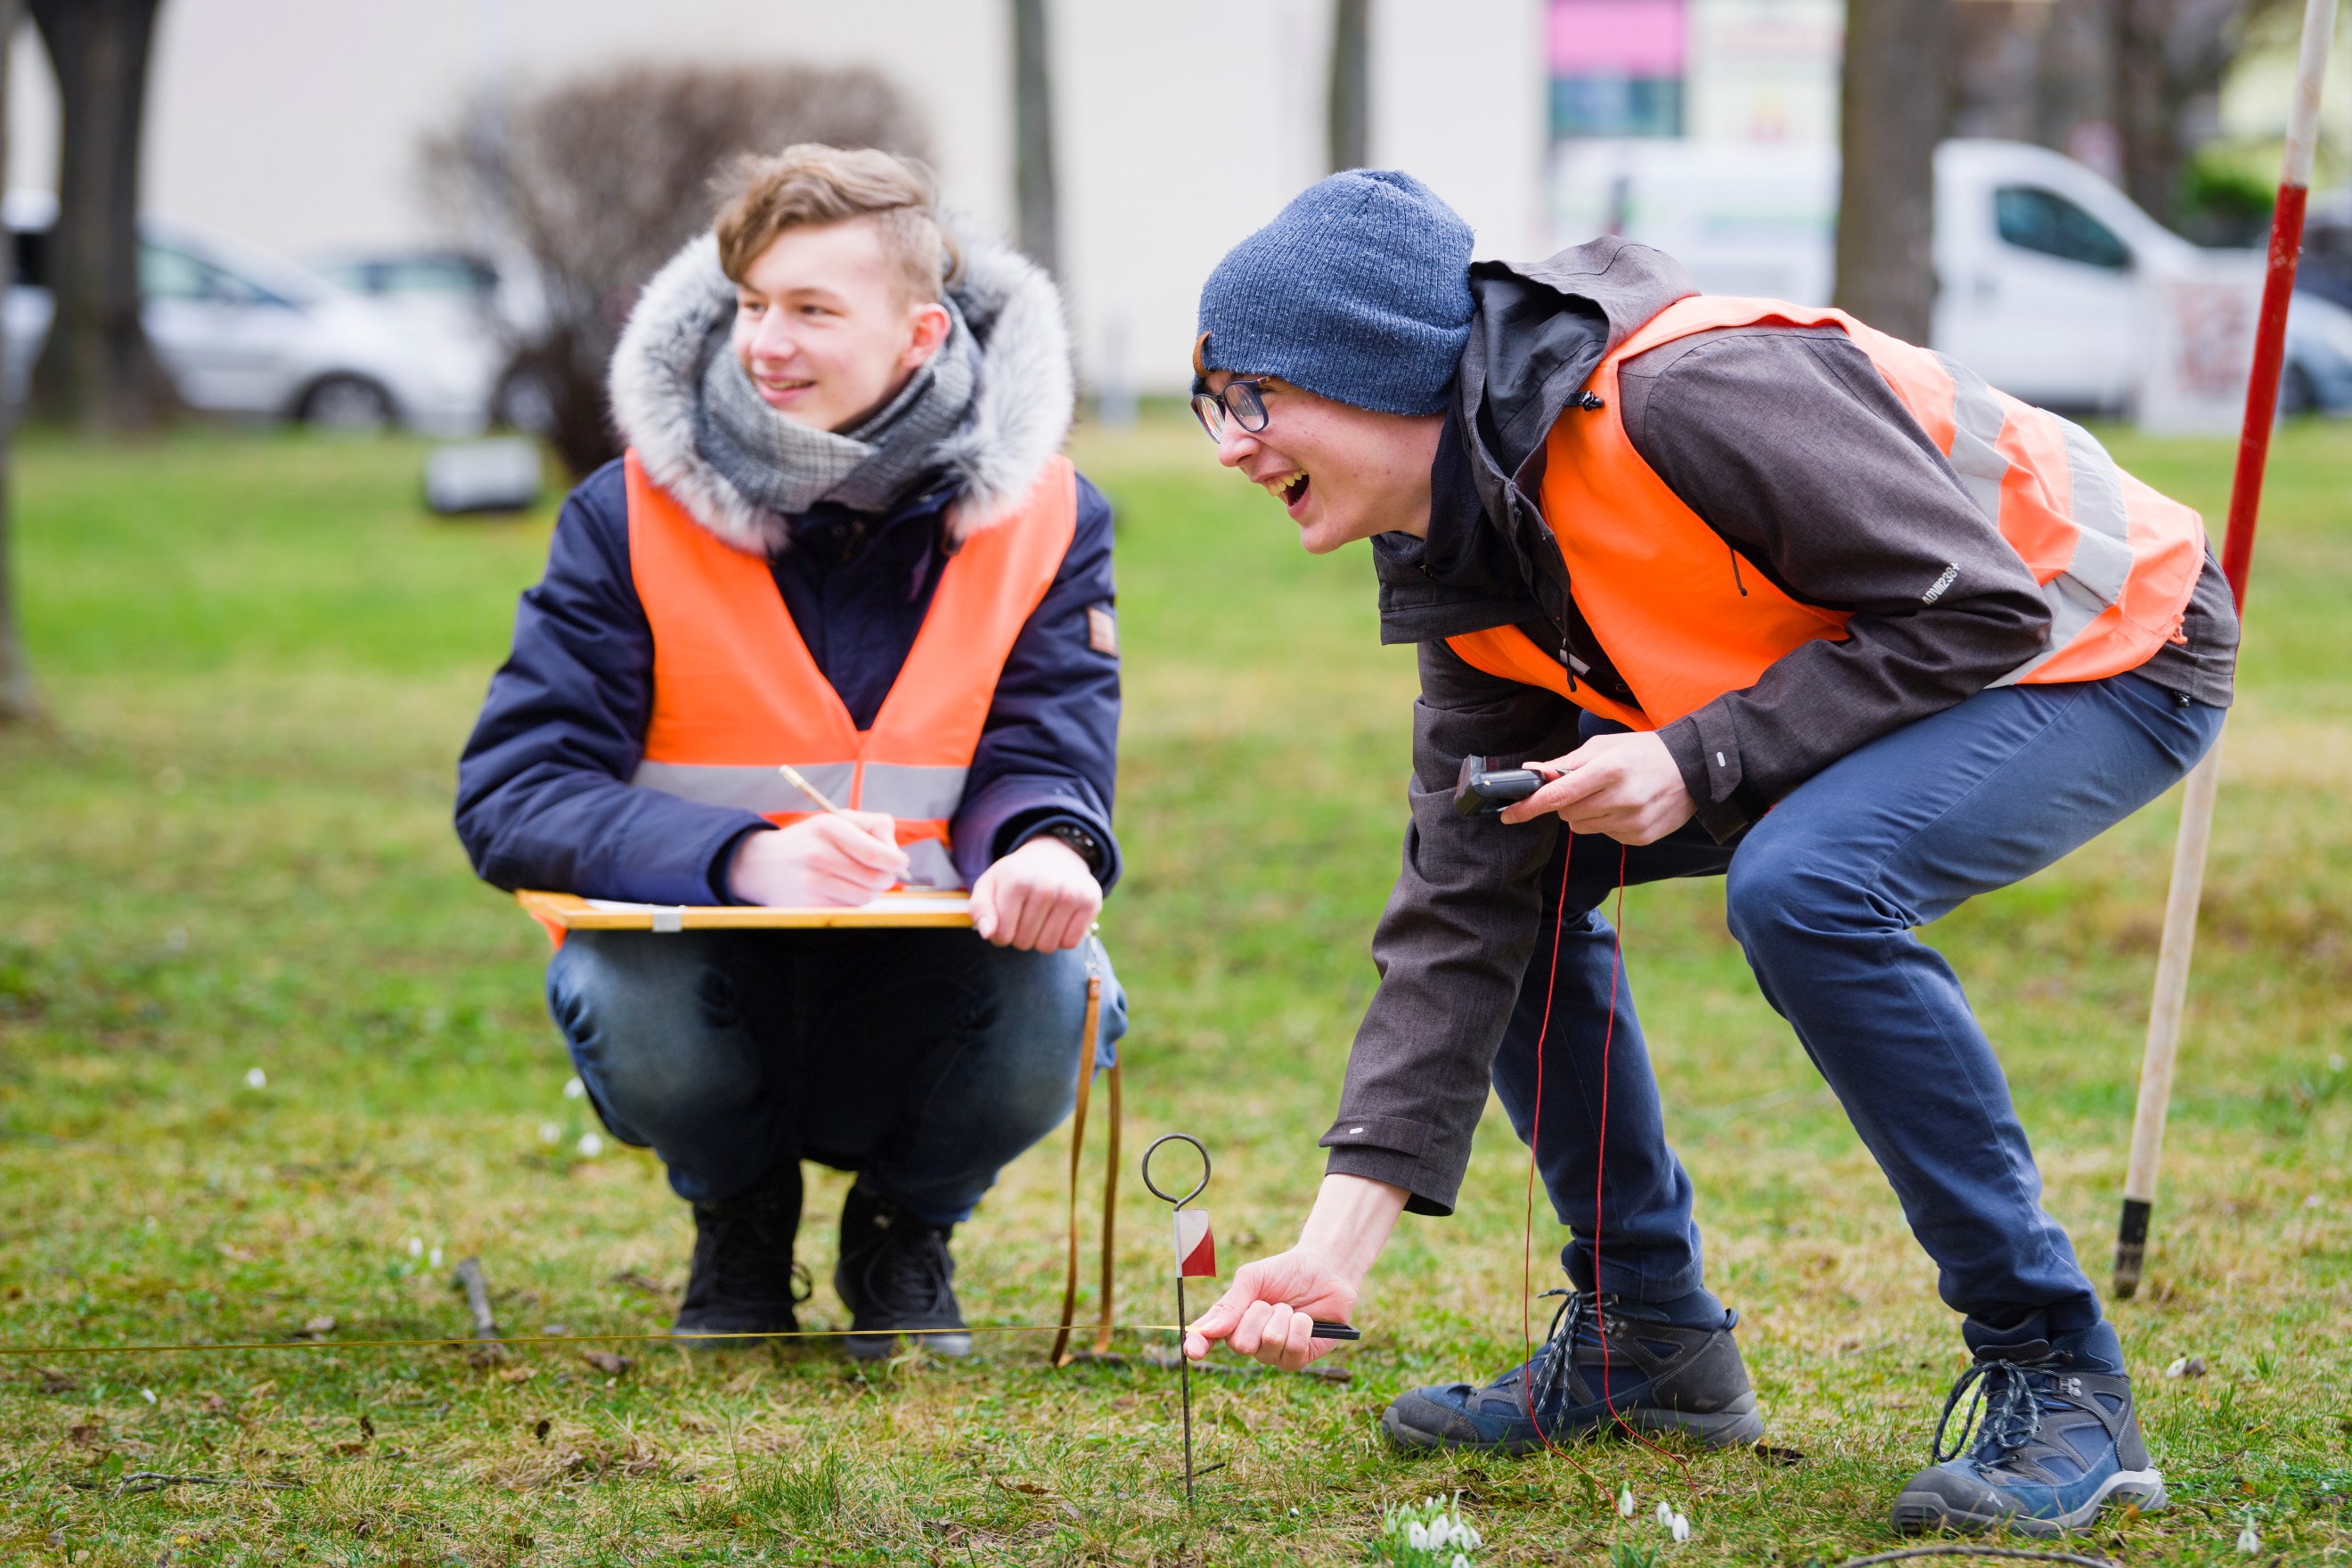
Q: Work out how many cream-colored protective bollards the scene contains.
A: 0